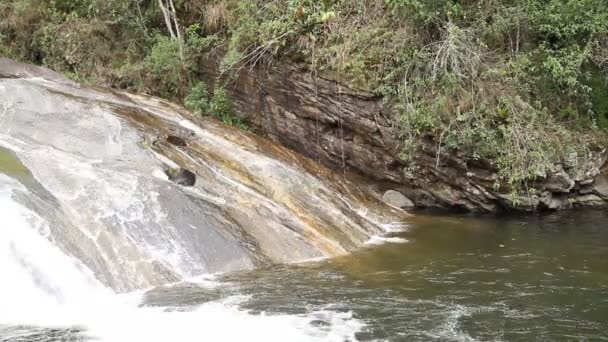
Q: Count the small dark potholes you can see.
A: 2